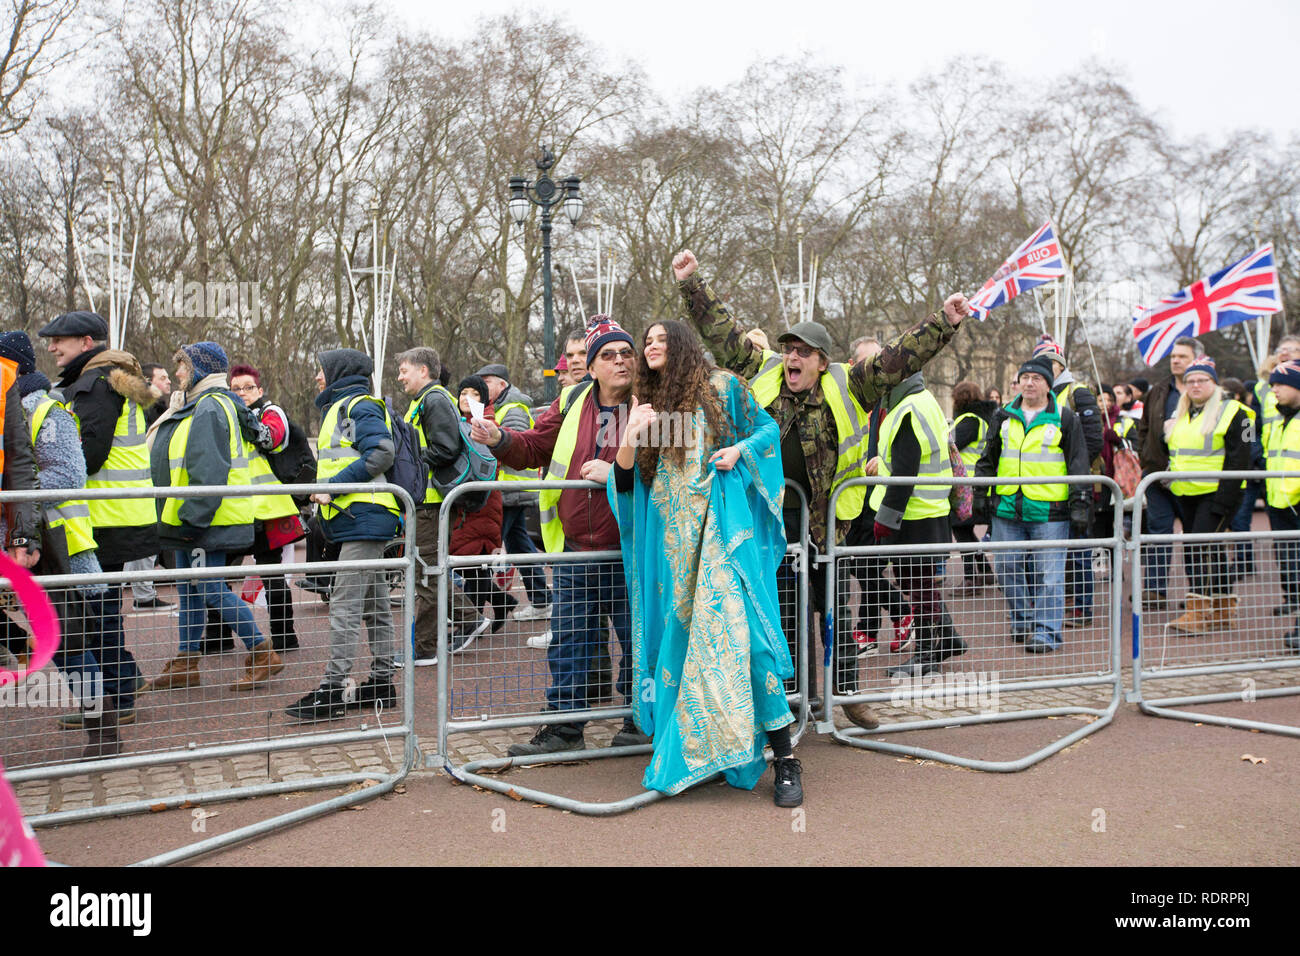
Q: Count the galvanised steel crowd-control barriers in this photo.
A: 4